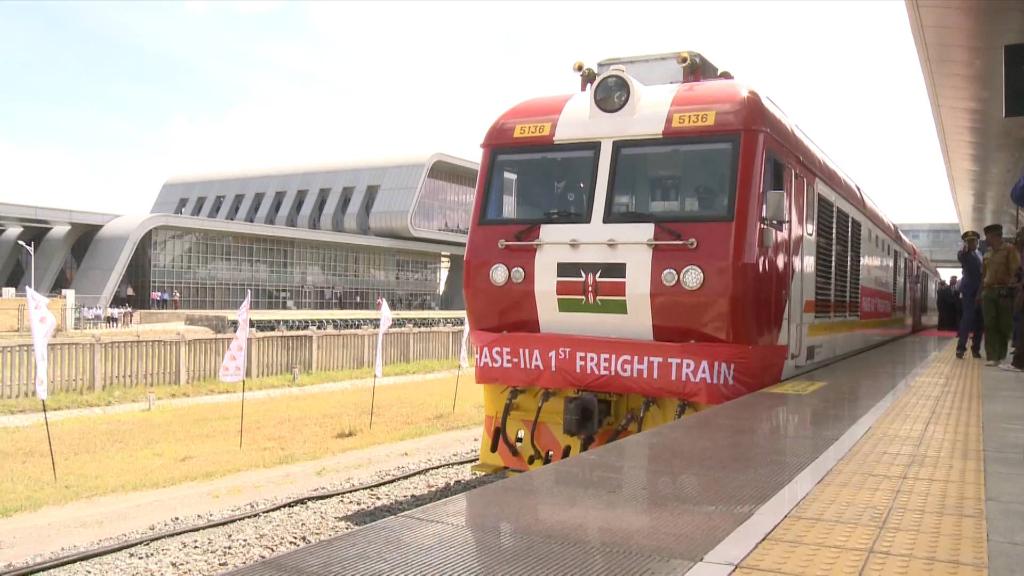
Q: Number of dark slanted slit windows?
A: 10